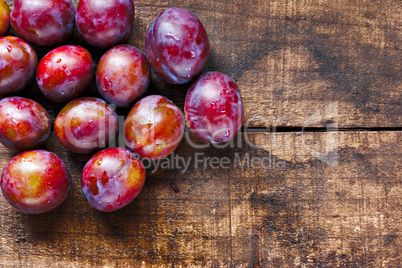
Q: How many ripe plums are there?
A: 13